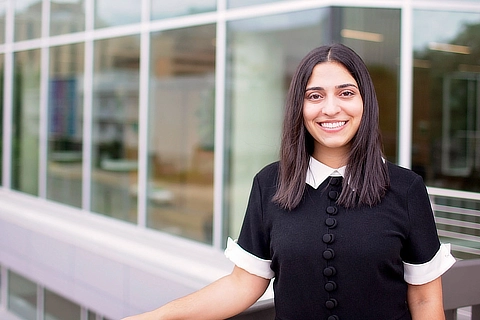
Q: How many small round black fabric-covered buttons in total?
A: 10